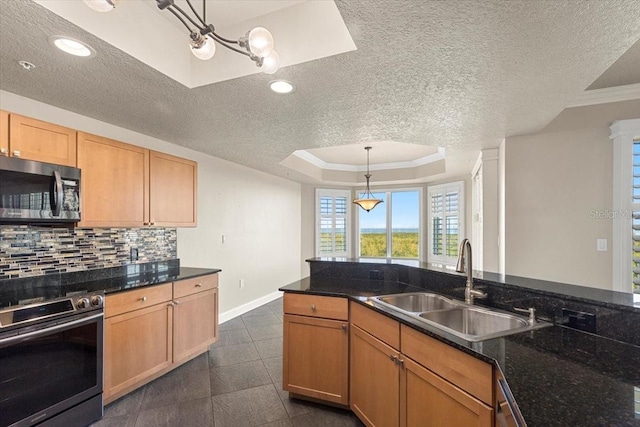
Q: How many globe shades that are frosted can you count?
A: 4